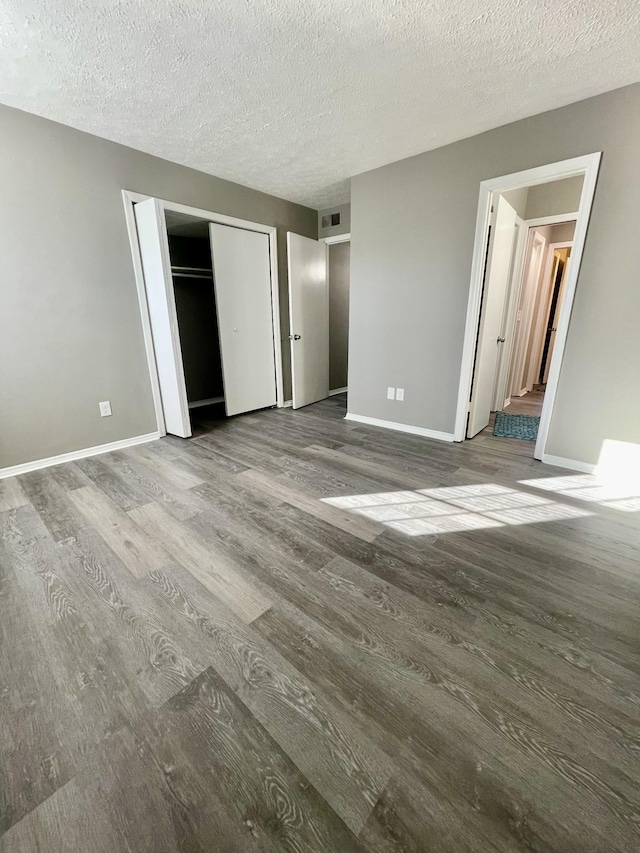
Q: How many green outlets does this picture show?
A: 0